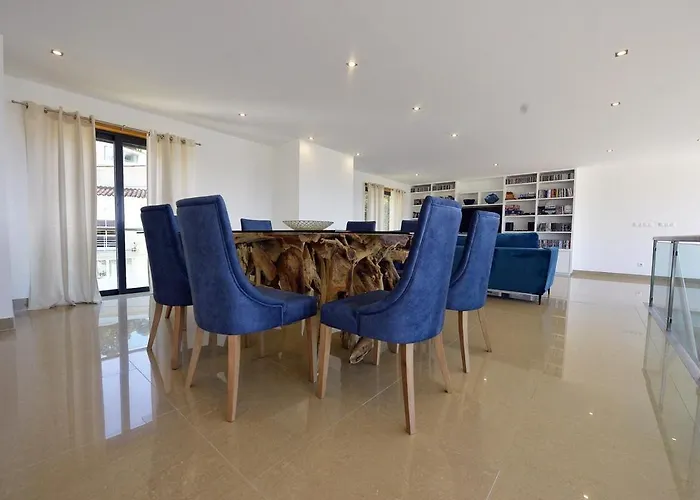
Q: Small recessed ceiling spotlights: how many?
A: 12